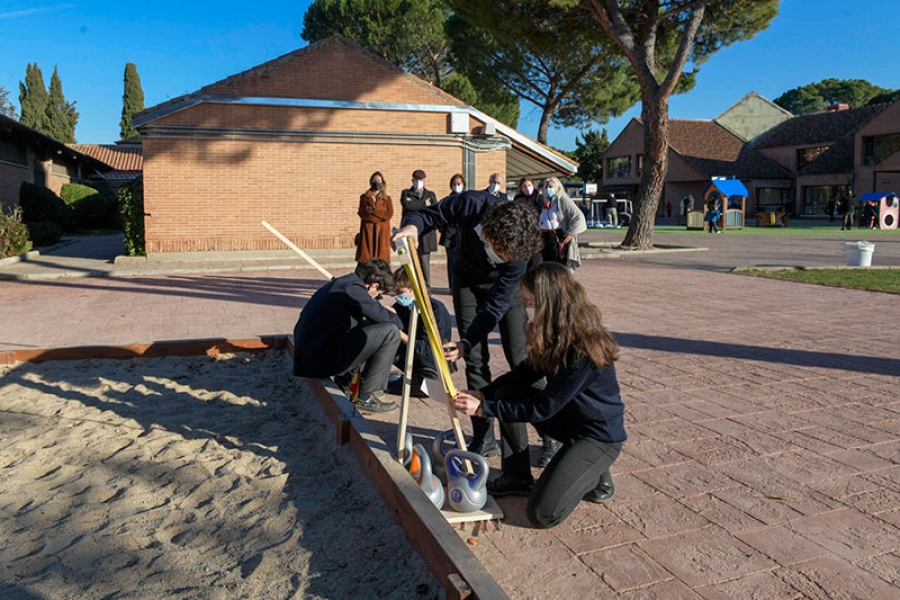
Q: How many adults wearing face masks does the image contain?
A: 6